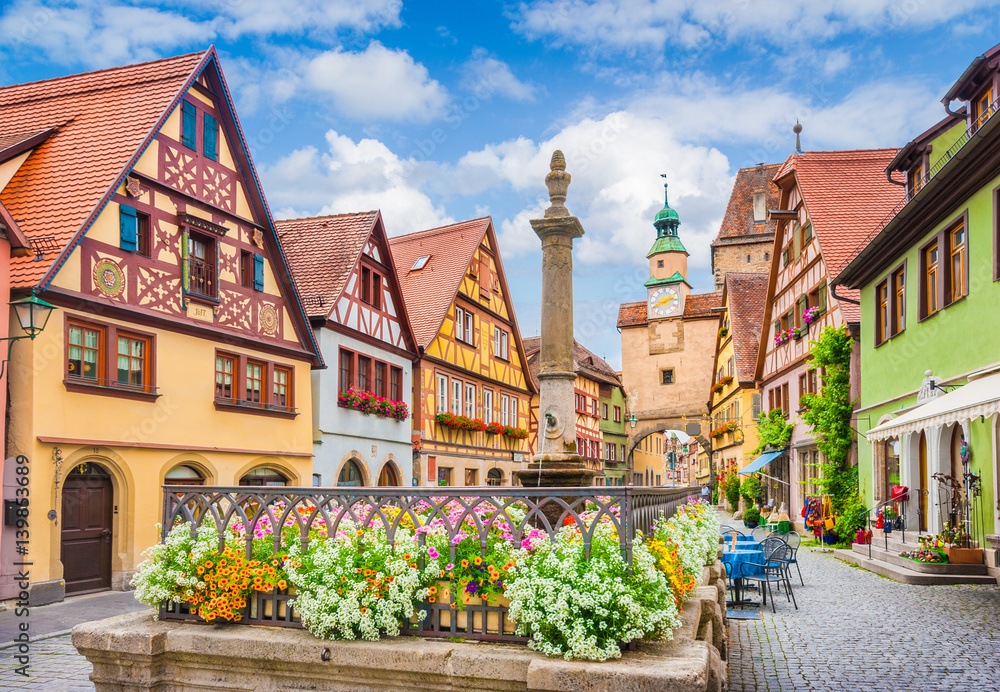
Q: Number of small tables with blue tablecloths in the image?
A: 3